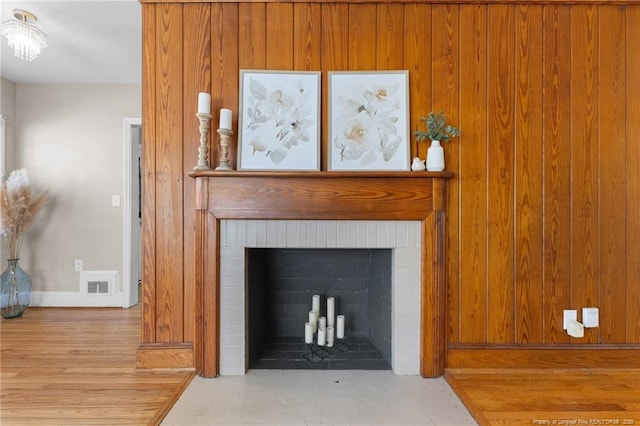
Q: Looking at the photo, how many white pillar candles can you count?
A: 10